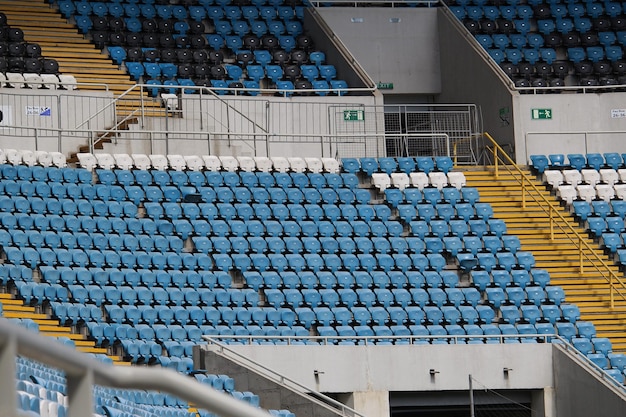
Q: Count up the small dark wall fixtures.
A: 3